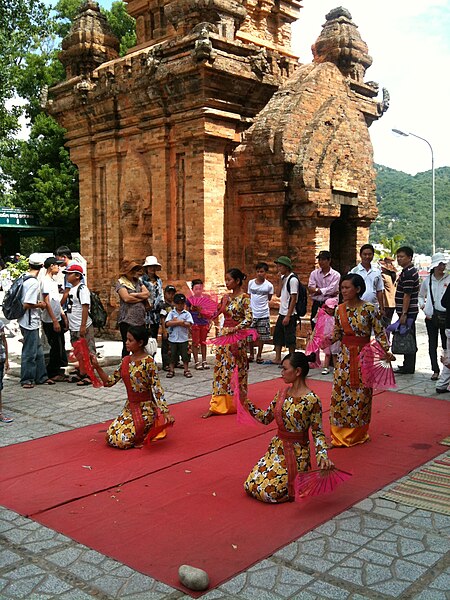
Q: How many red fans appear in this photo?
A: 2